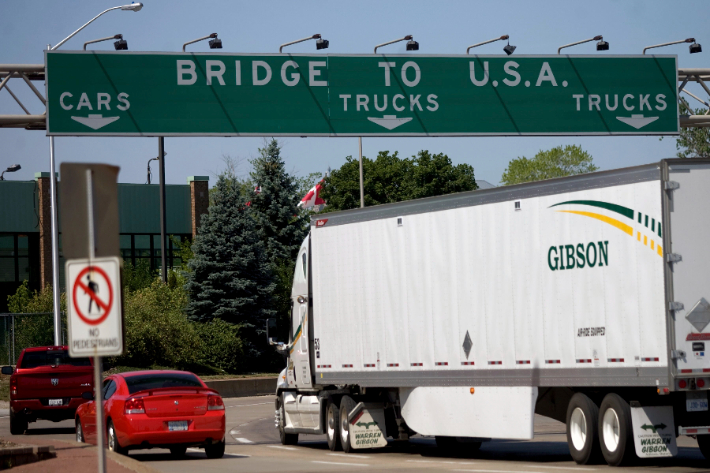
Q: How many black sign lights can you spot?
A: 7